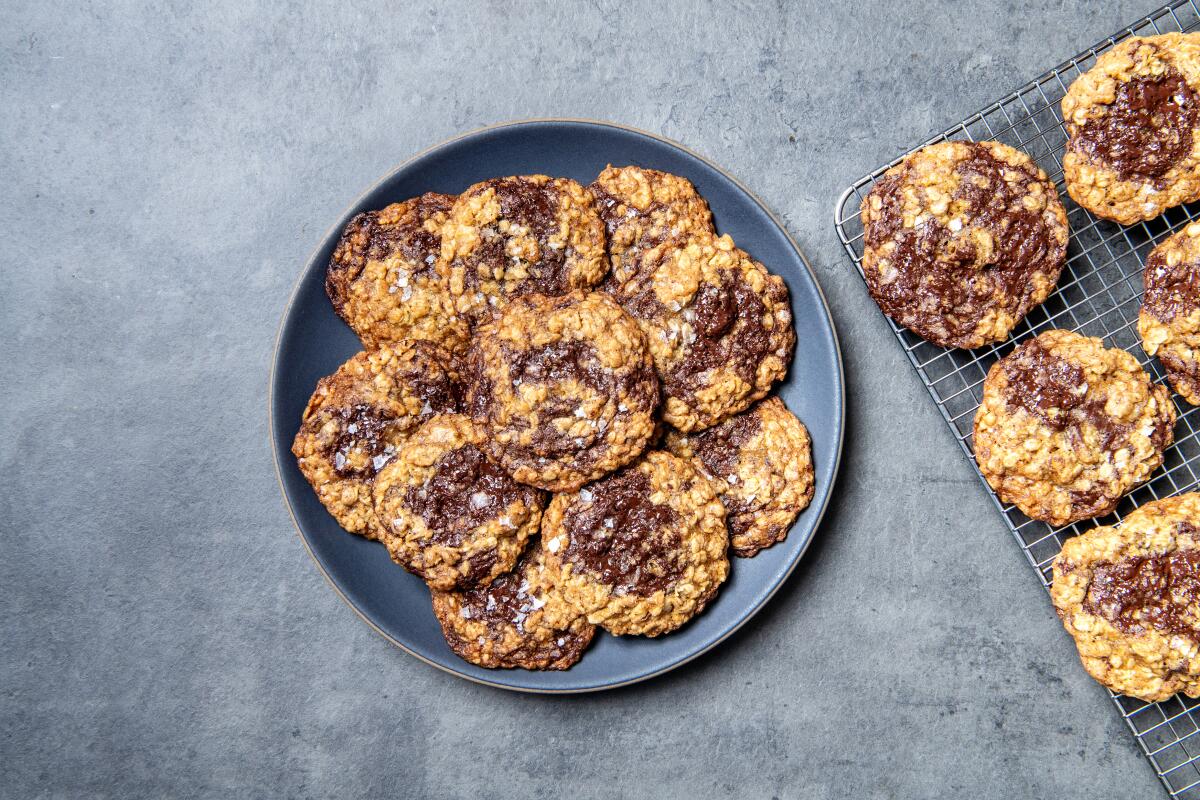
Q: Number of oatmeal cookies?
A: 15